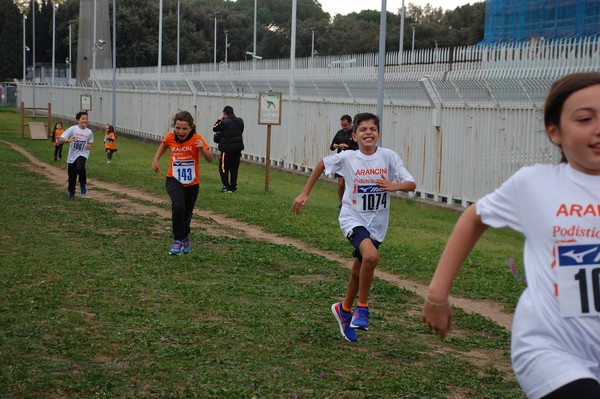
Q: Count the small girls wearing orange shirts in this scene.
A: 3